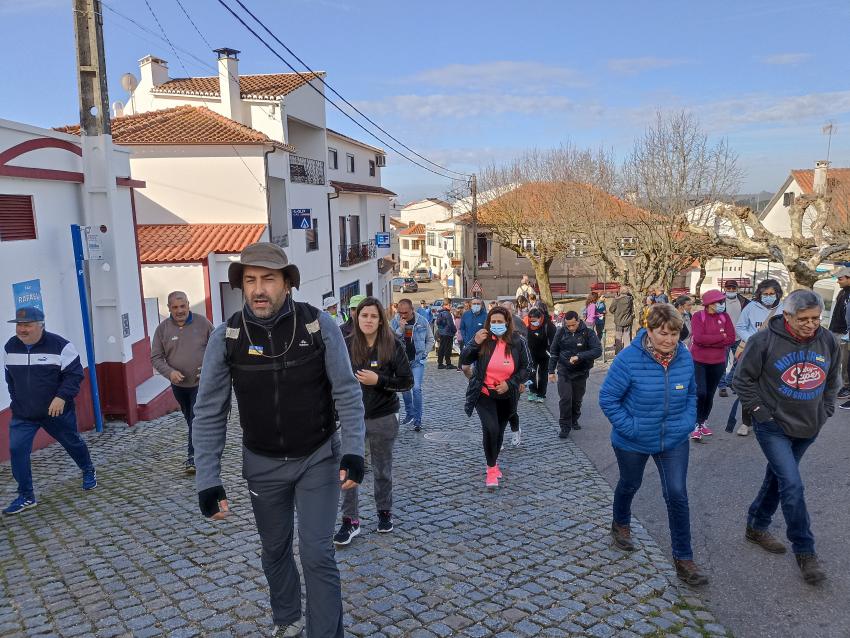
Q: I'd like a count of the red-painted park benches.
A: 4